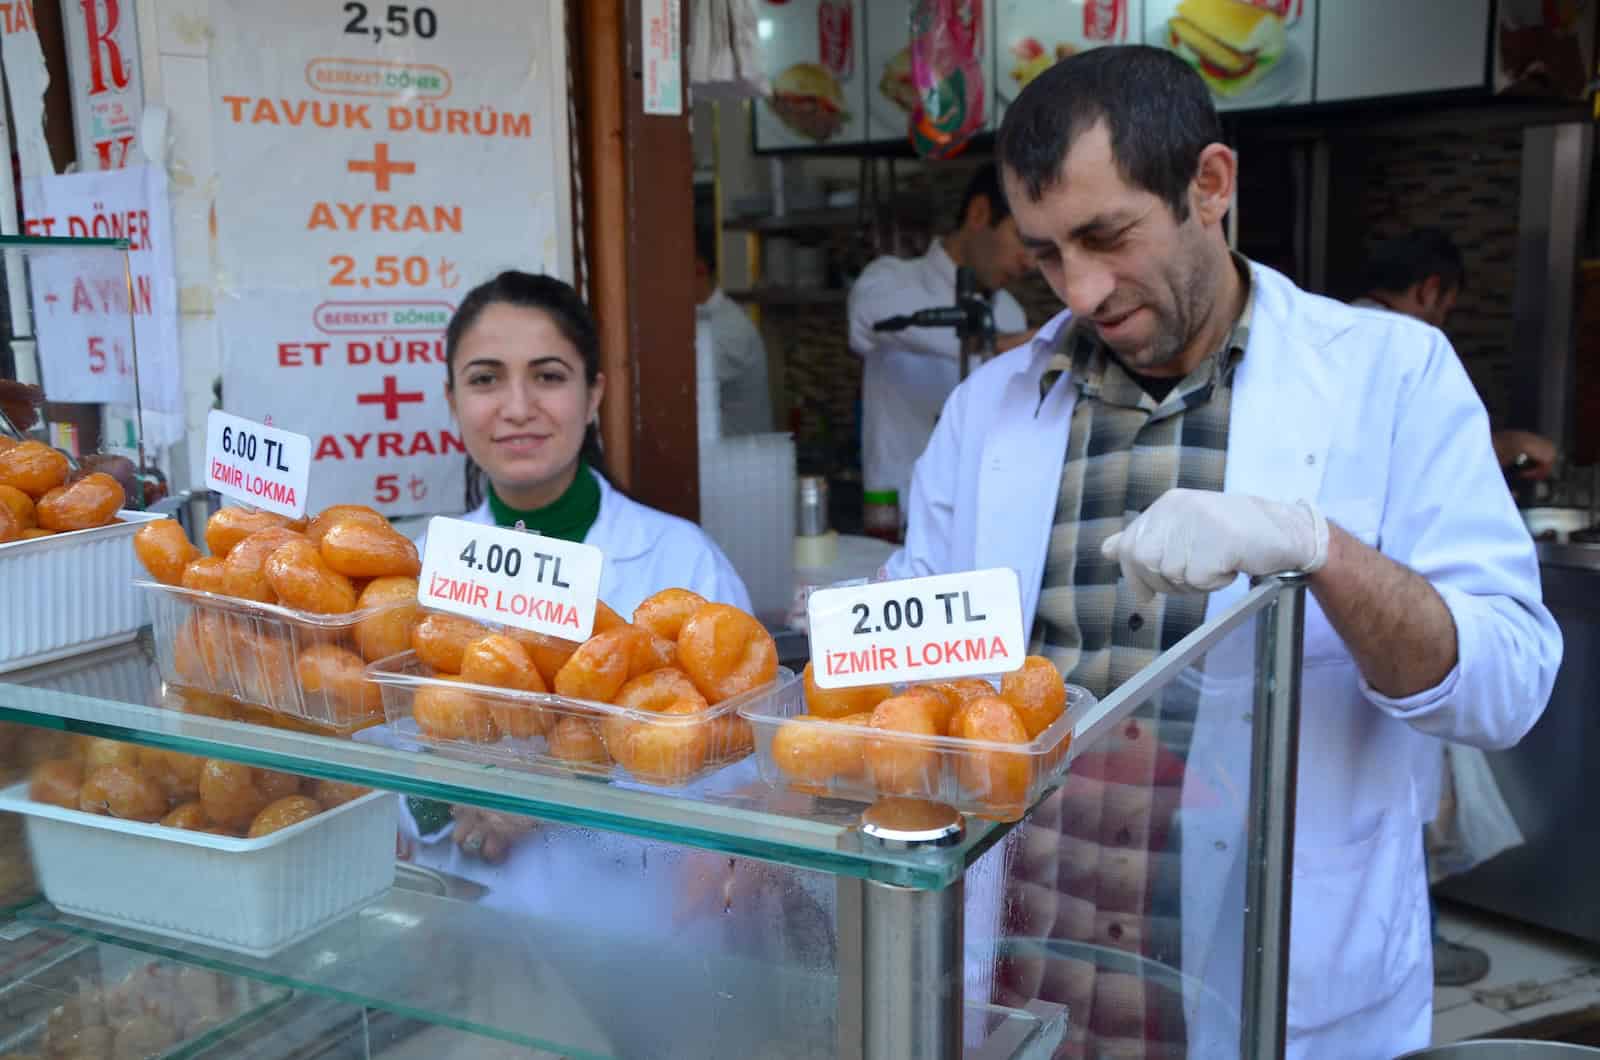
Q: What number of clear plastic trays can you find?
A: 3